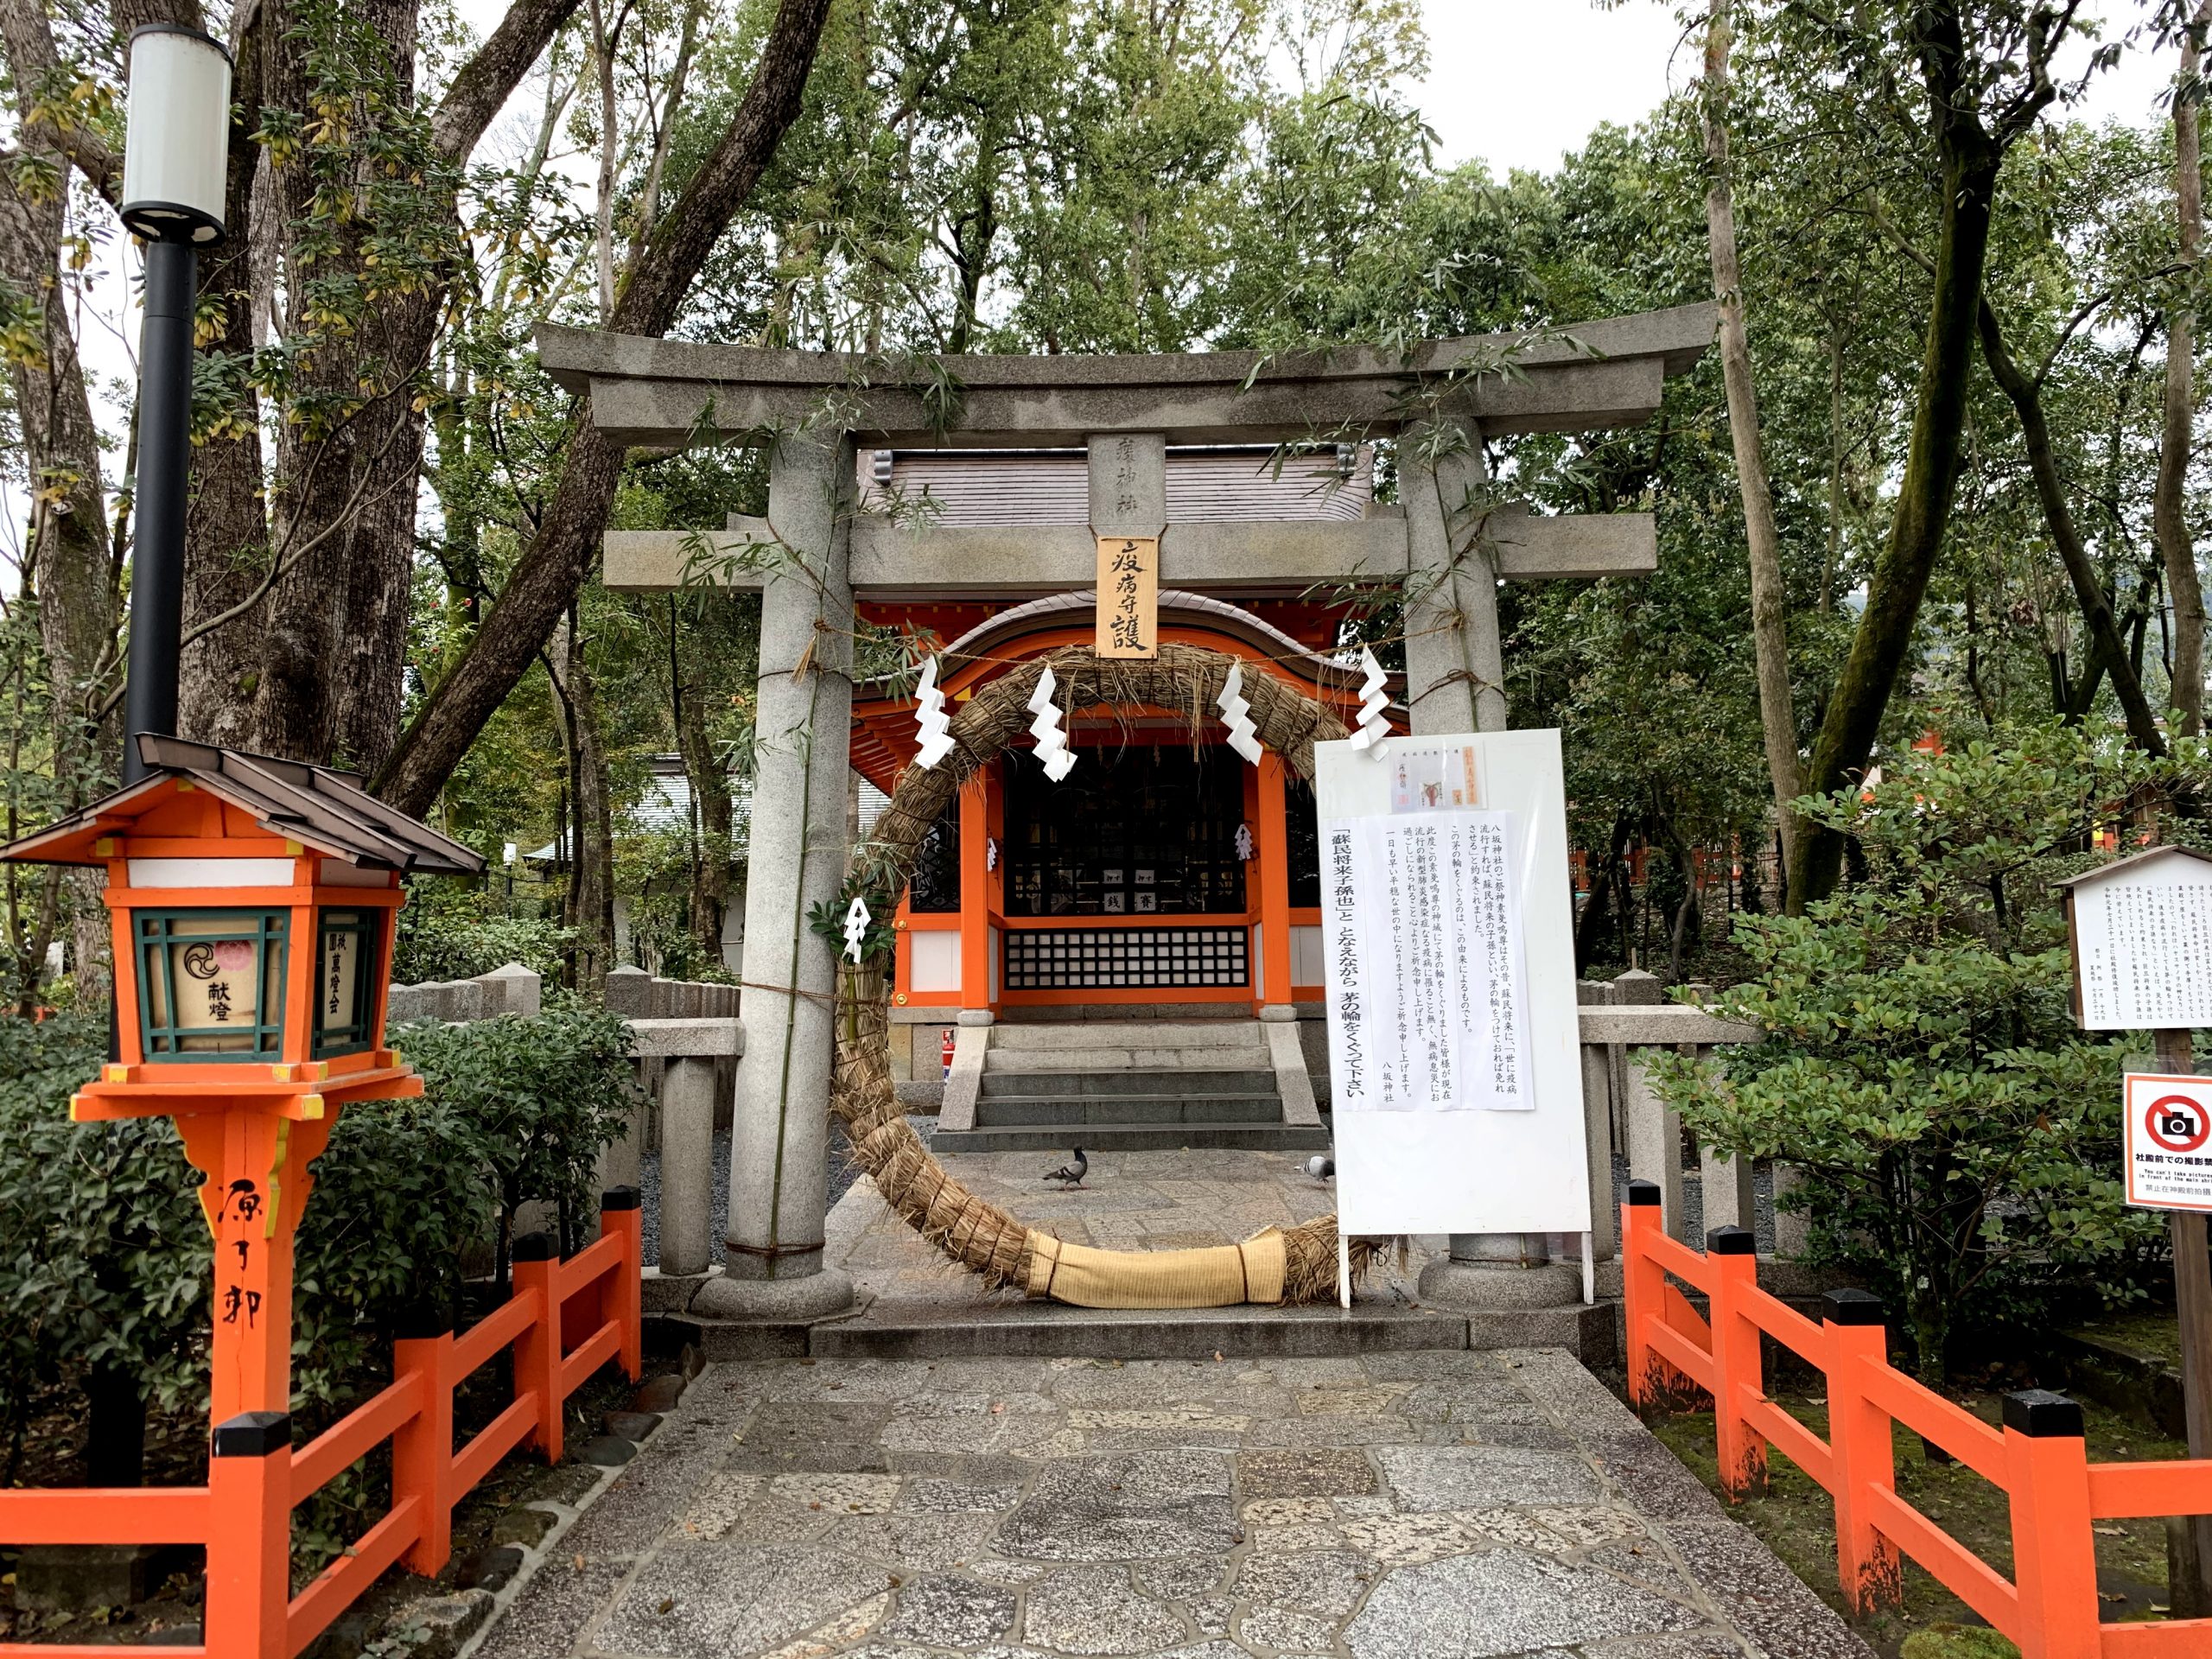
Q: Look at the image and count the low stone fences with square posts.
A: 2